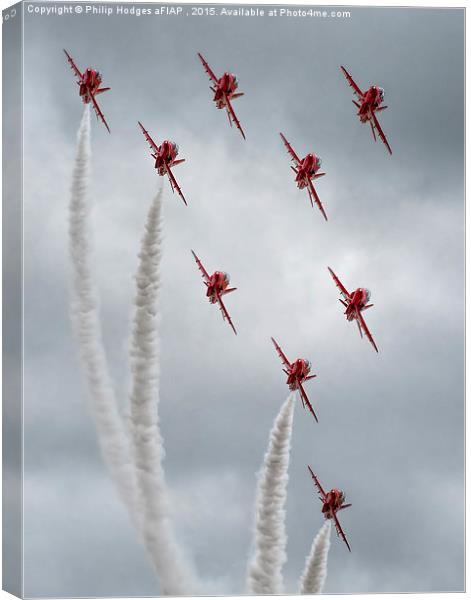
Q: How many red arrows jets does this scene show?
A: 9